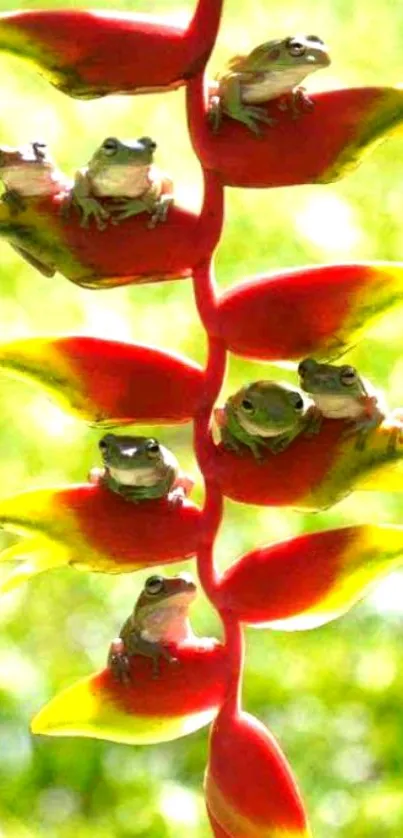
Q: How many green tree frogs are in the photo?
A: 7